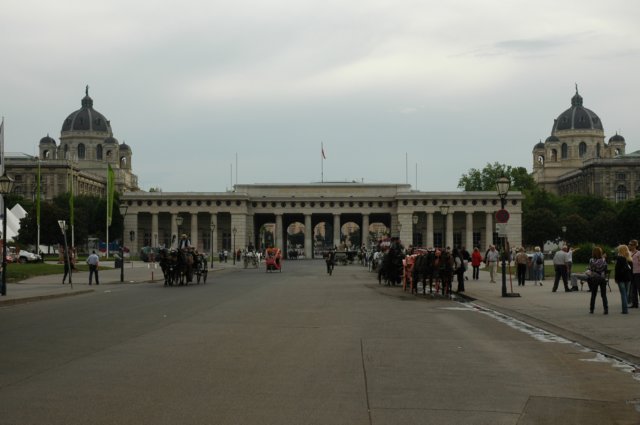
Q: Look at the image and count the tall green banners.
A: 3